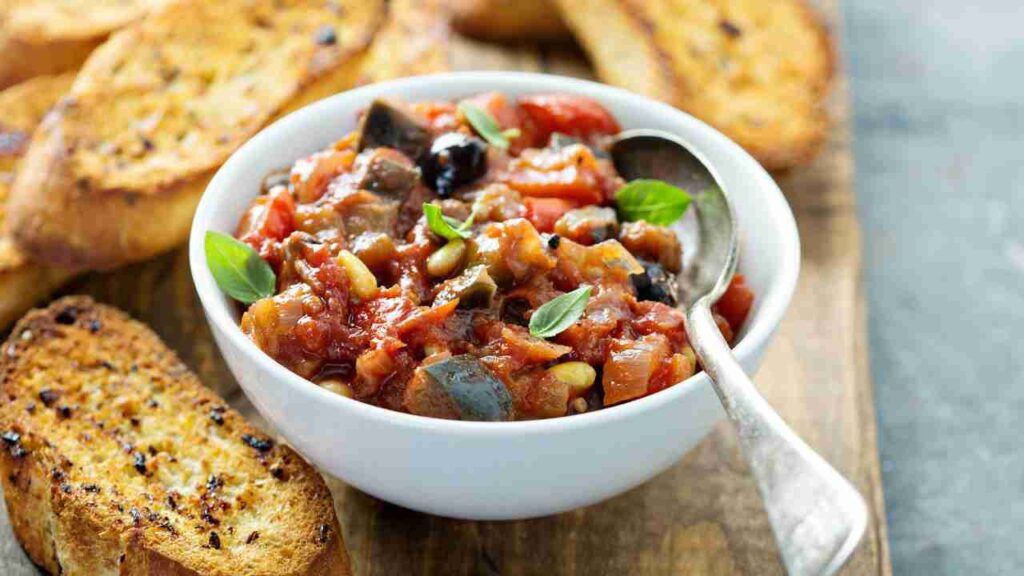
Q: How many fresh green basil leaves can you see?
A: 5